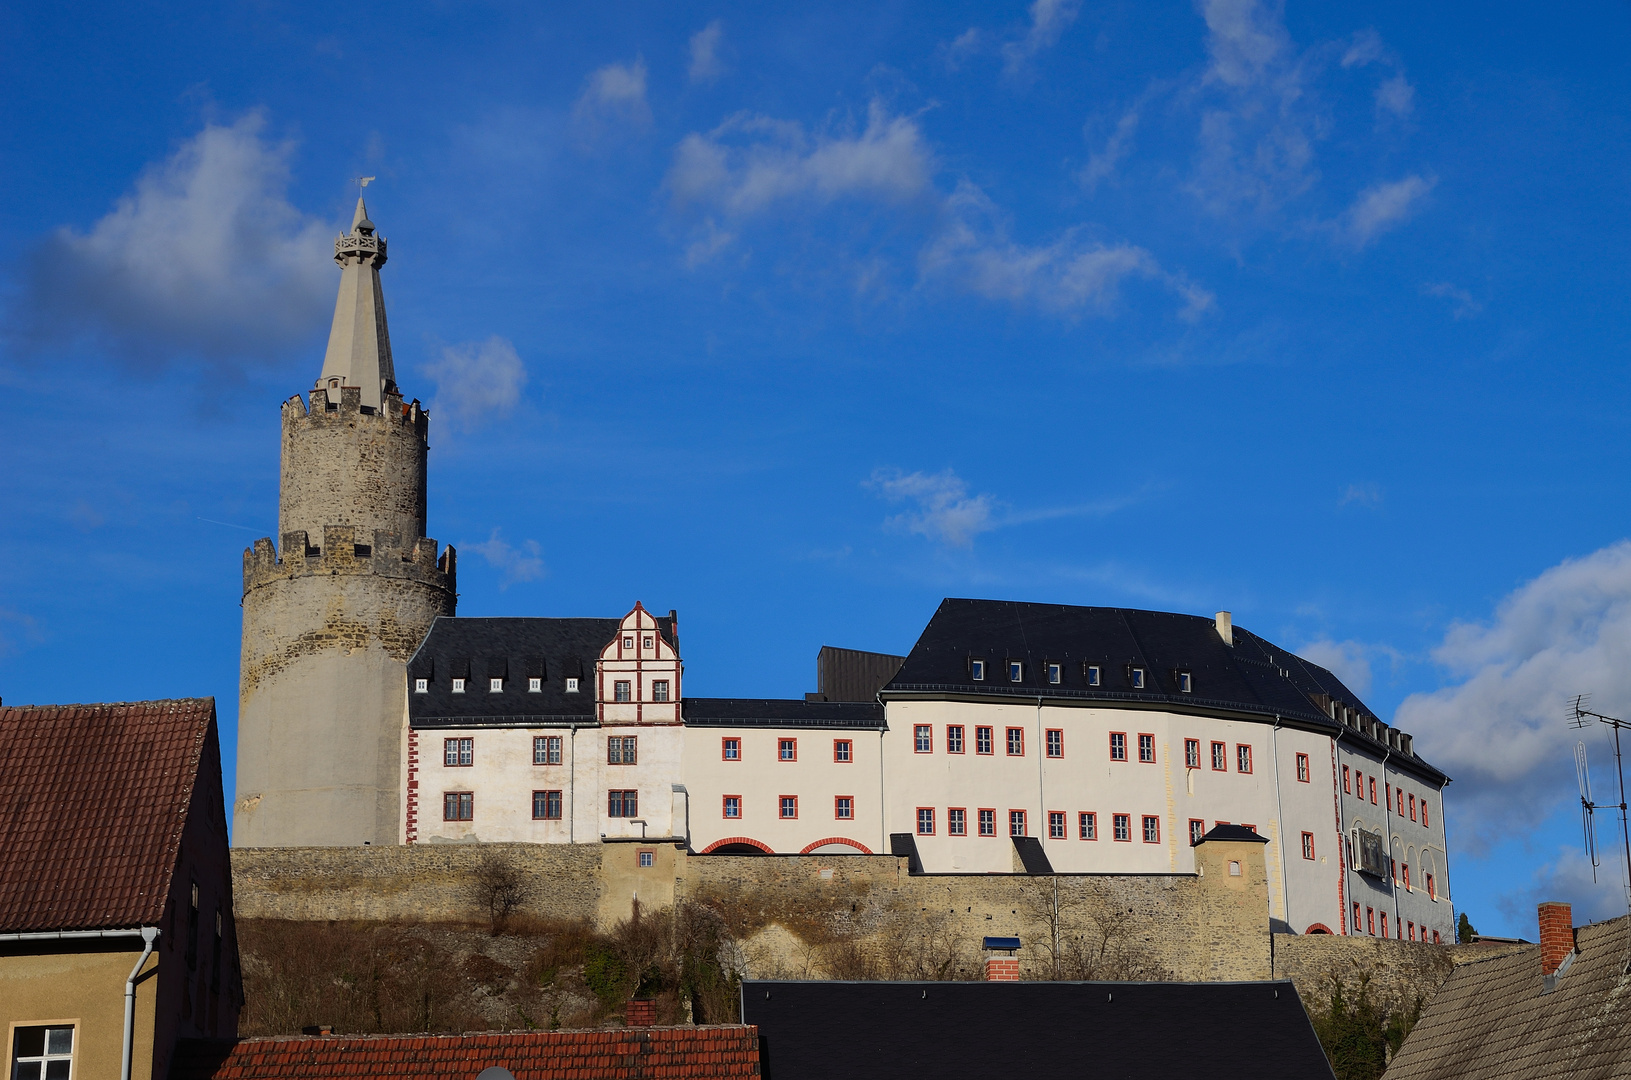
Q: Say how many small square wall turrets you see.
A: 2